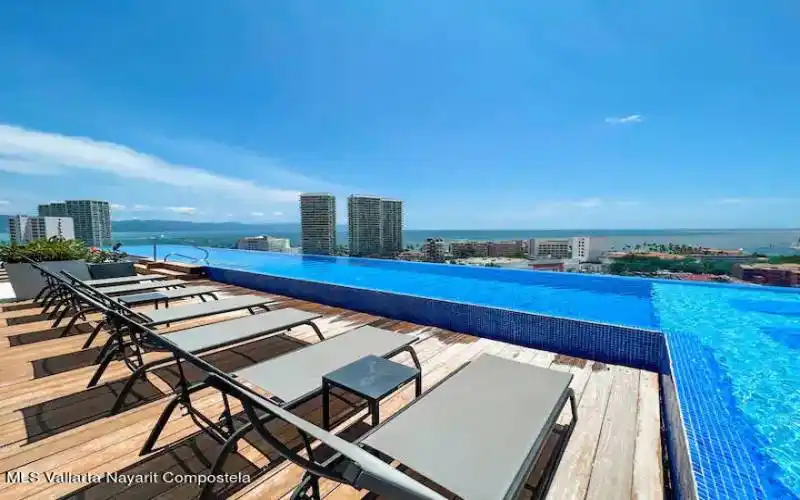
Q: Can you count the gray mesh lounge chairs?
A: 7